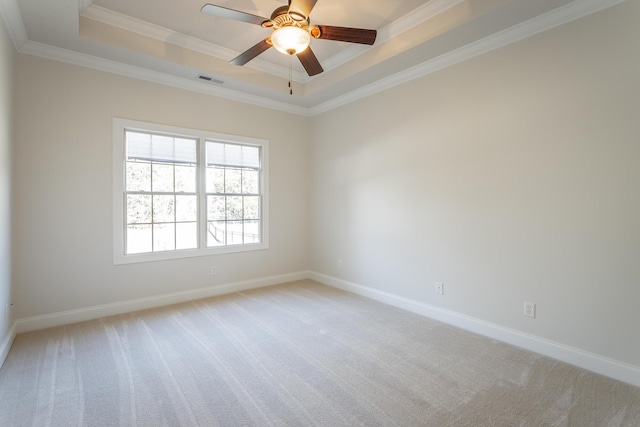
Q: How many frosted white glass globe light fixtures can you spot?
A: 1